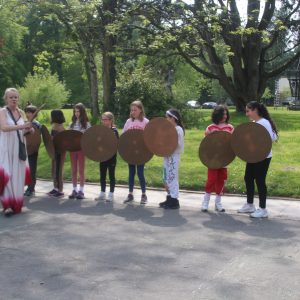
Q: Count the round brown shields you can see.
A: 8